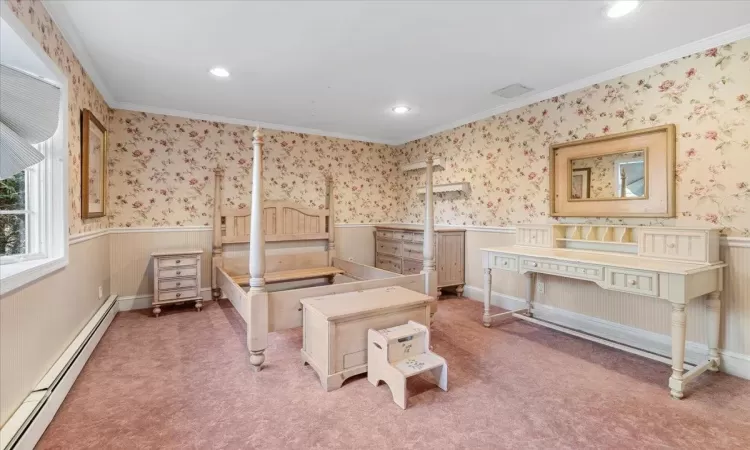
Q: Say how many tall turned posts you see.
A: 4